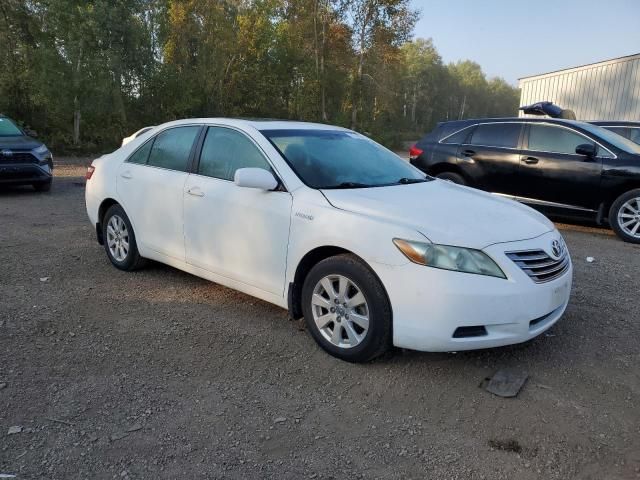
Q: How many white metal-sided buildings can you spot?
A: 1